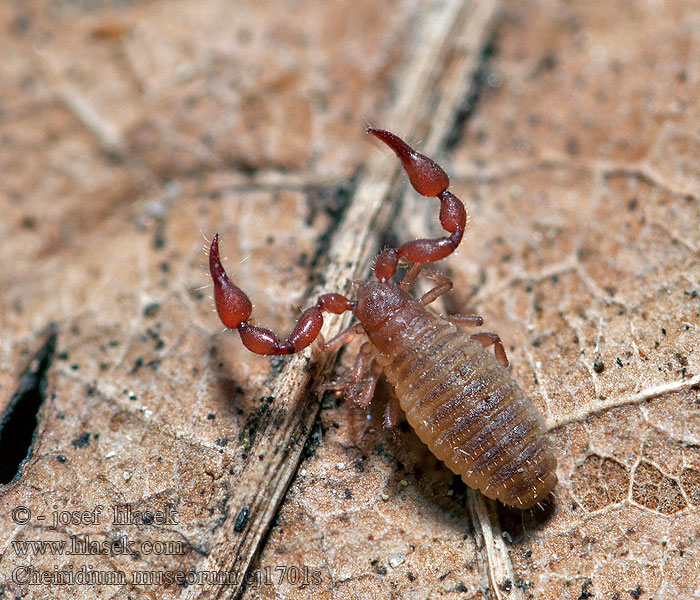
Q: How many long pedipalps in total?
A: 2